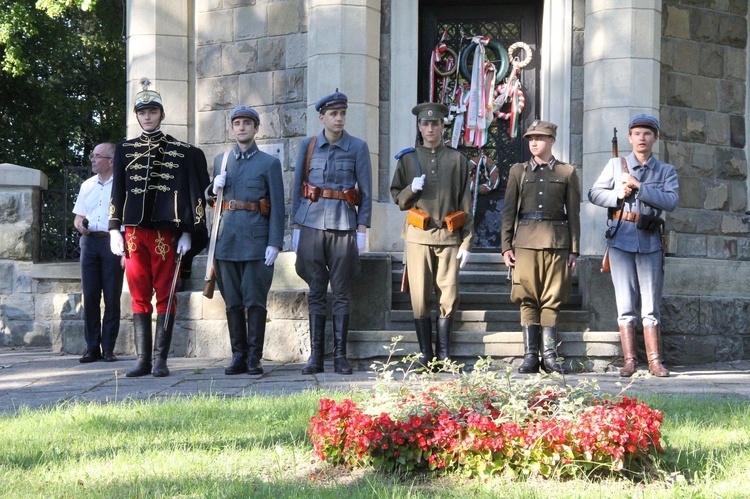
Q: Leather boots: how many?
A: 12